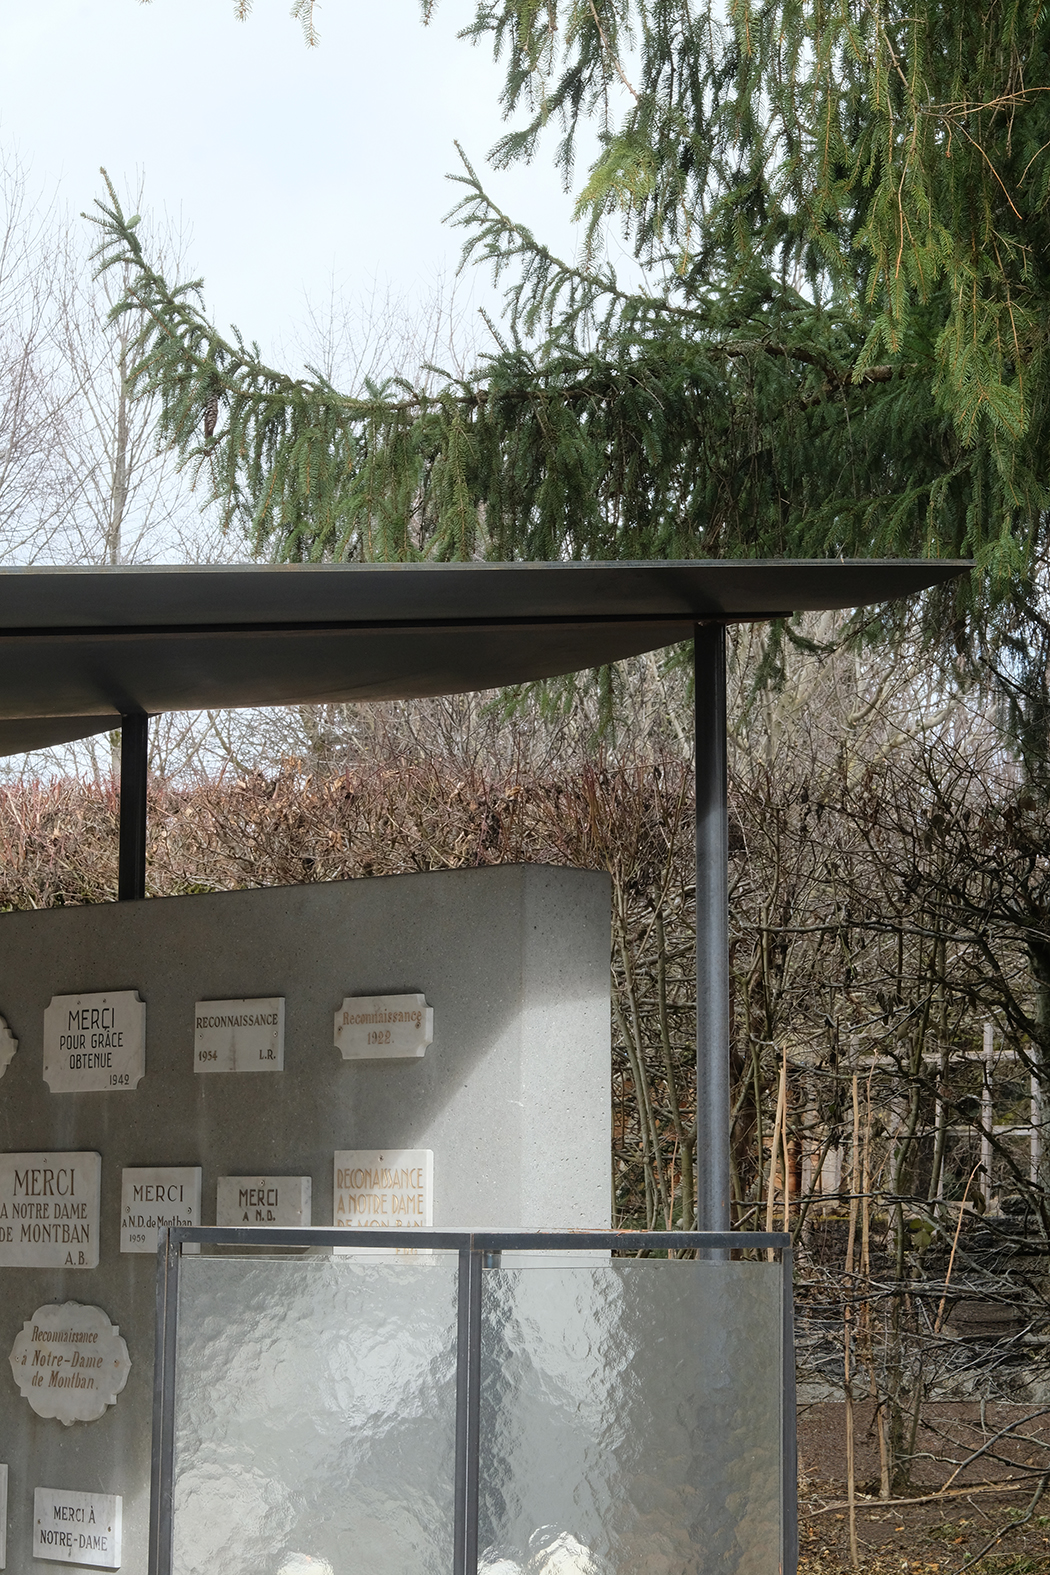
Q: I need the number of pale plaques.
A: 11